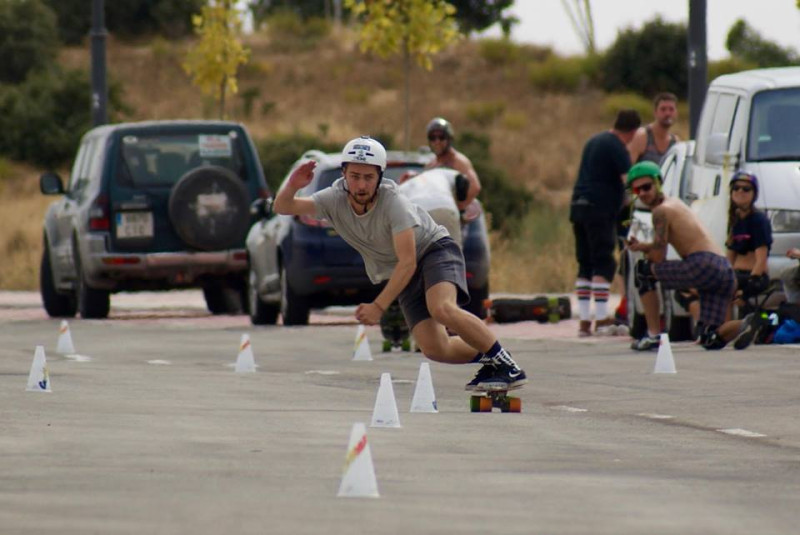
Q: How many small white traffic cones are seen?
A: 8